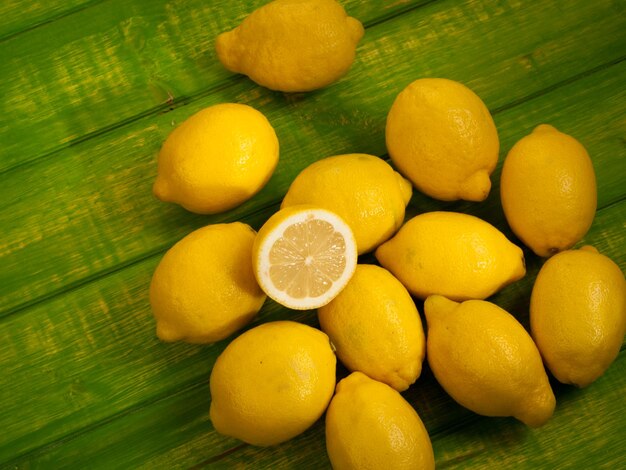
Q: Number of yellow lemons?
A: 13